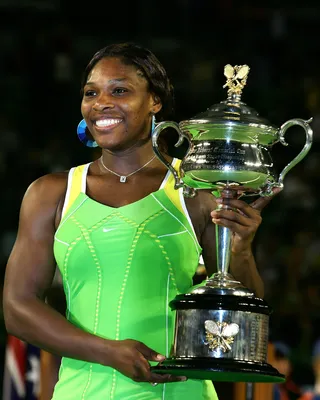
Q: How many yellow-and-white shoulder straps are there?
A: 2